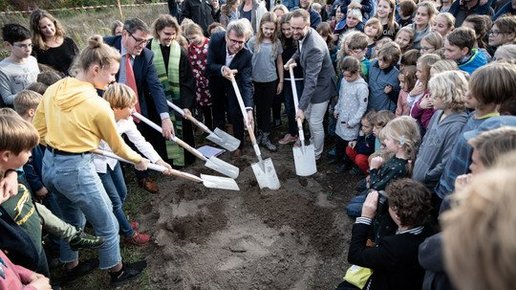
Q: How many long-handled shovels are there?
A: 5